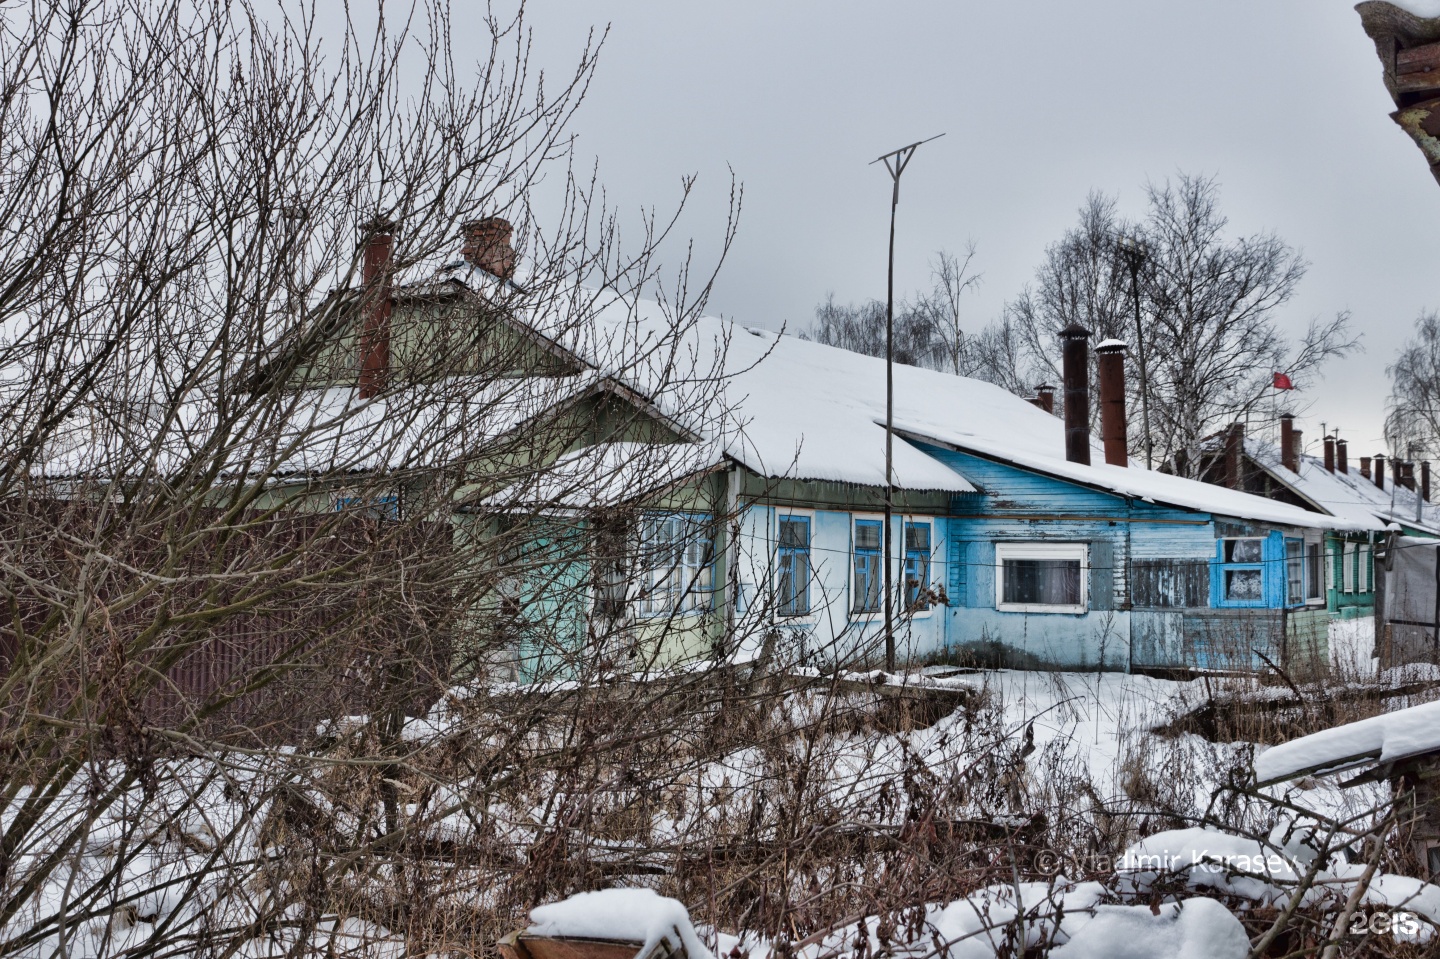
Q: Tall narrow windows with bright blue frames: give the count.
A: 3